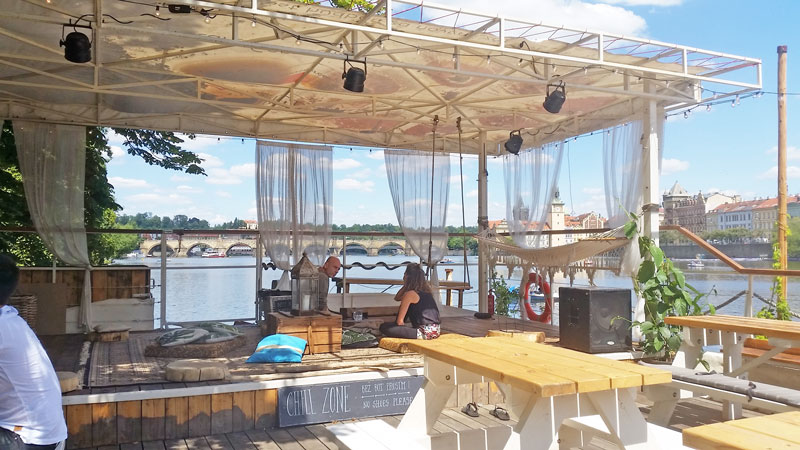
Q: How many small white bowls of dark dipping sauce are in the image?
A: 0